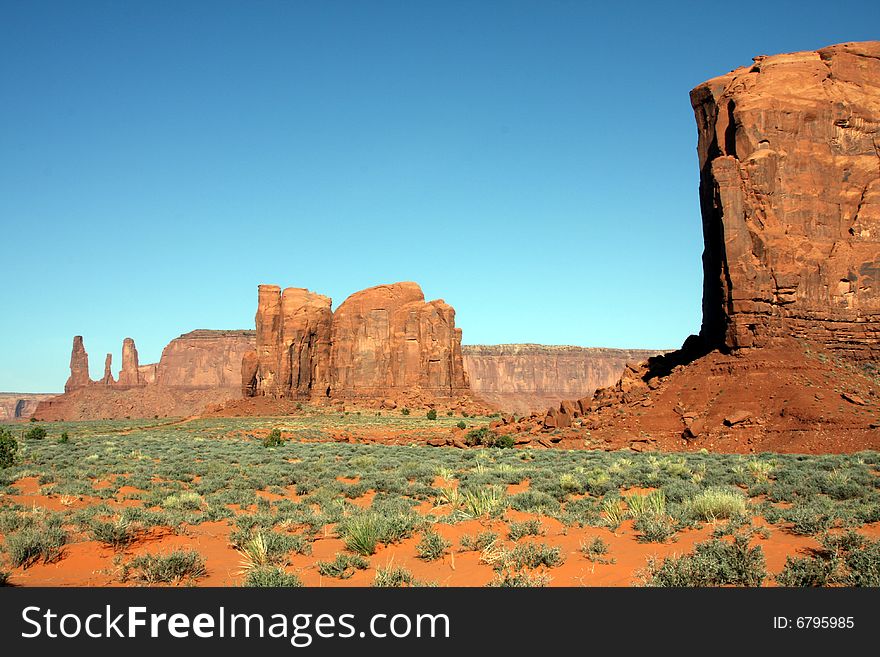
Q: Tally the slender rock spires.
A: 3